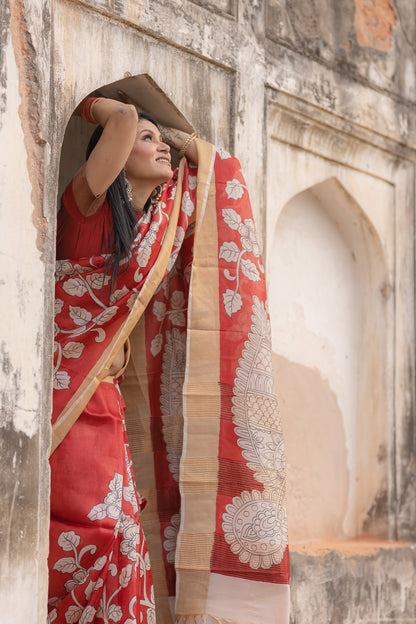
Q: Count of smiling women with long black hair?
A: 1